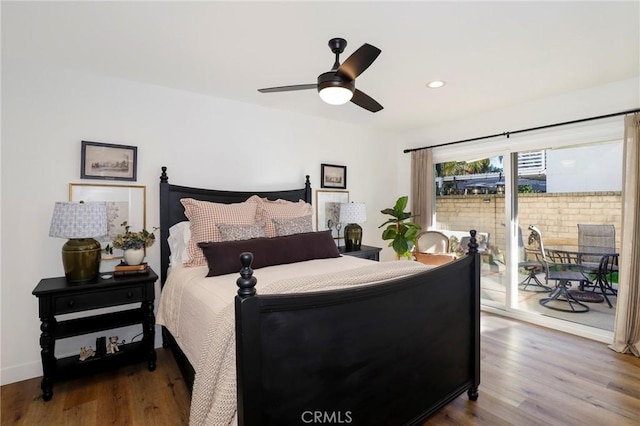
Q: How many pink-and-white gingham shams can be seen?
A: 2